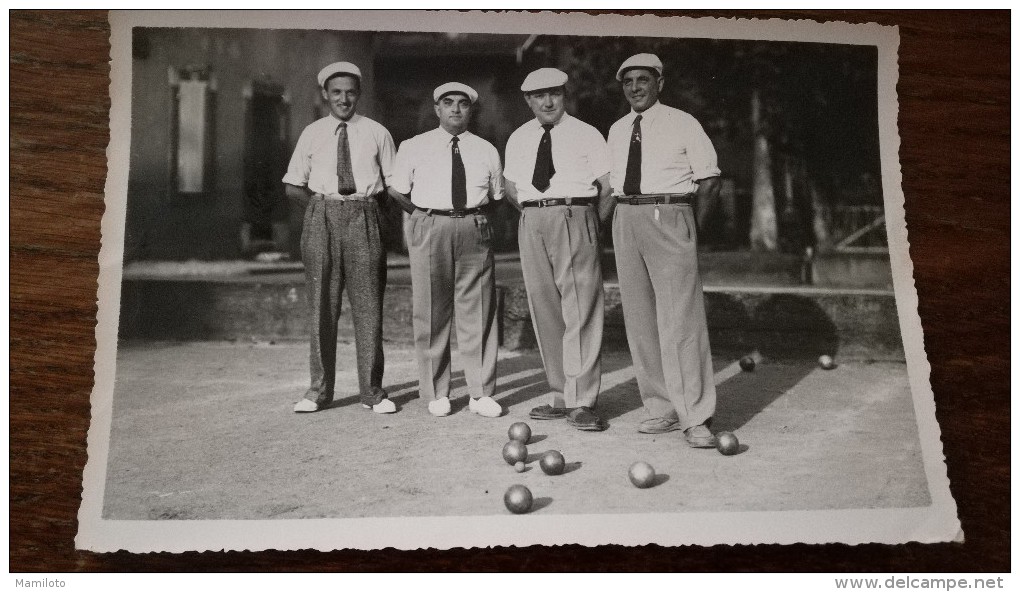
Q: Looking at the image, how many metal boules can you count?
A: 8